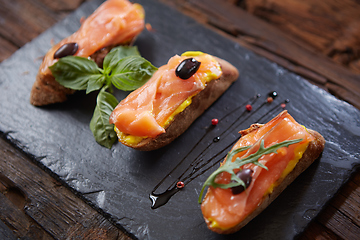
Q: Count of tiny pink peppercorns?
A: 5